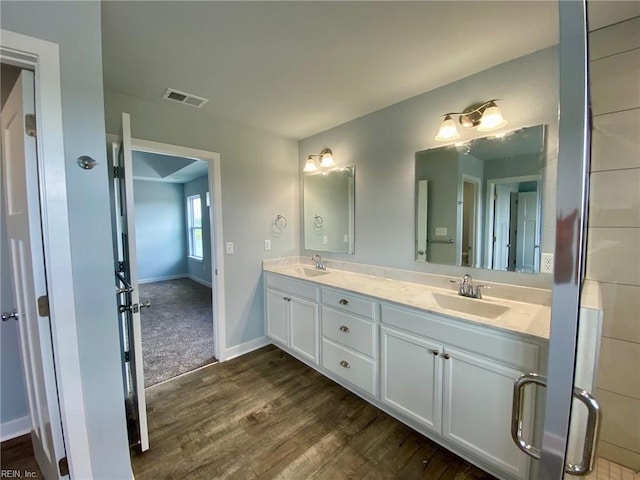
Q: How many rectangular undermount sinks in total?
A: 2